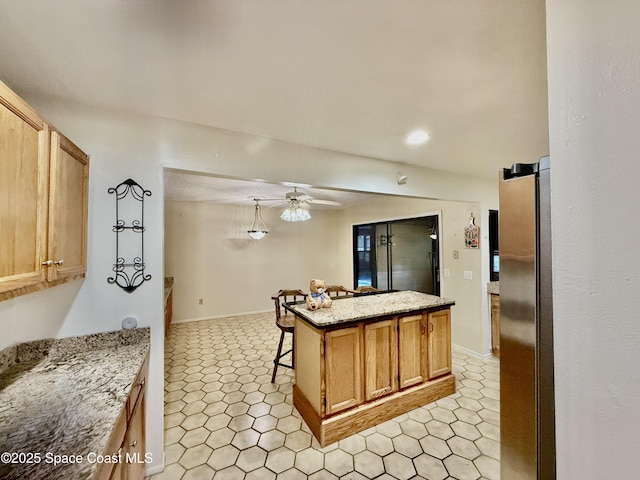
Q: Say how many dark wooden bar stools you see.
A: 3